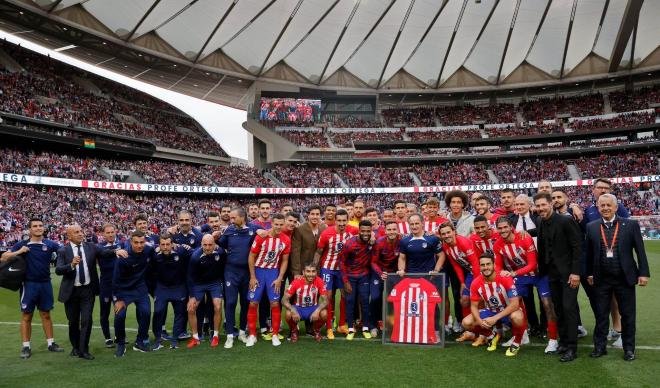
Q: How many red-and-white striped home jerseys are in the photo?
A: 11